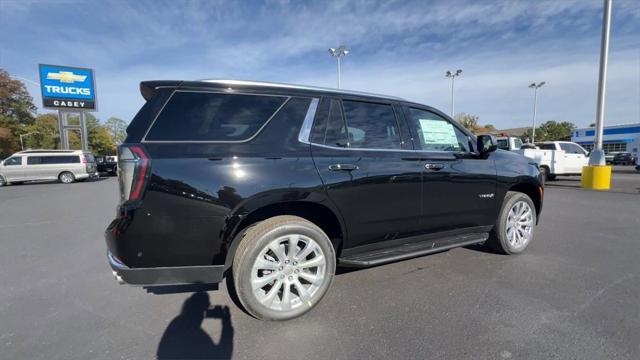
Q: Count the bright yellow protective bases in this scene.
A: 1